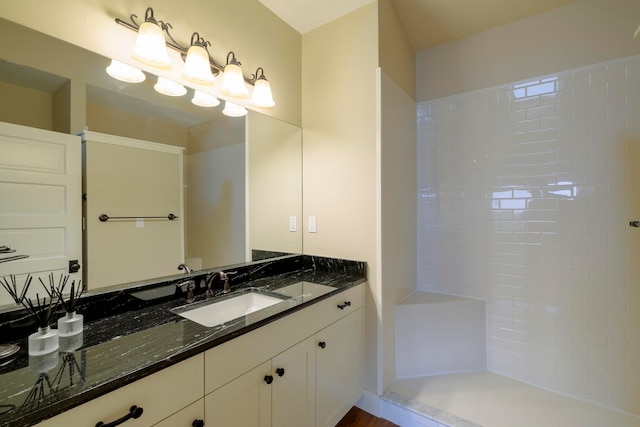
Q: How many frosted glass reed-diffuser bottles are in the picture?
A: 2